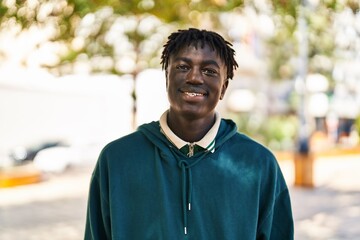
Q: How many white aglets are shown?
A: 2